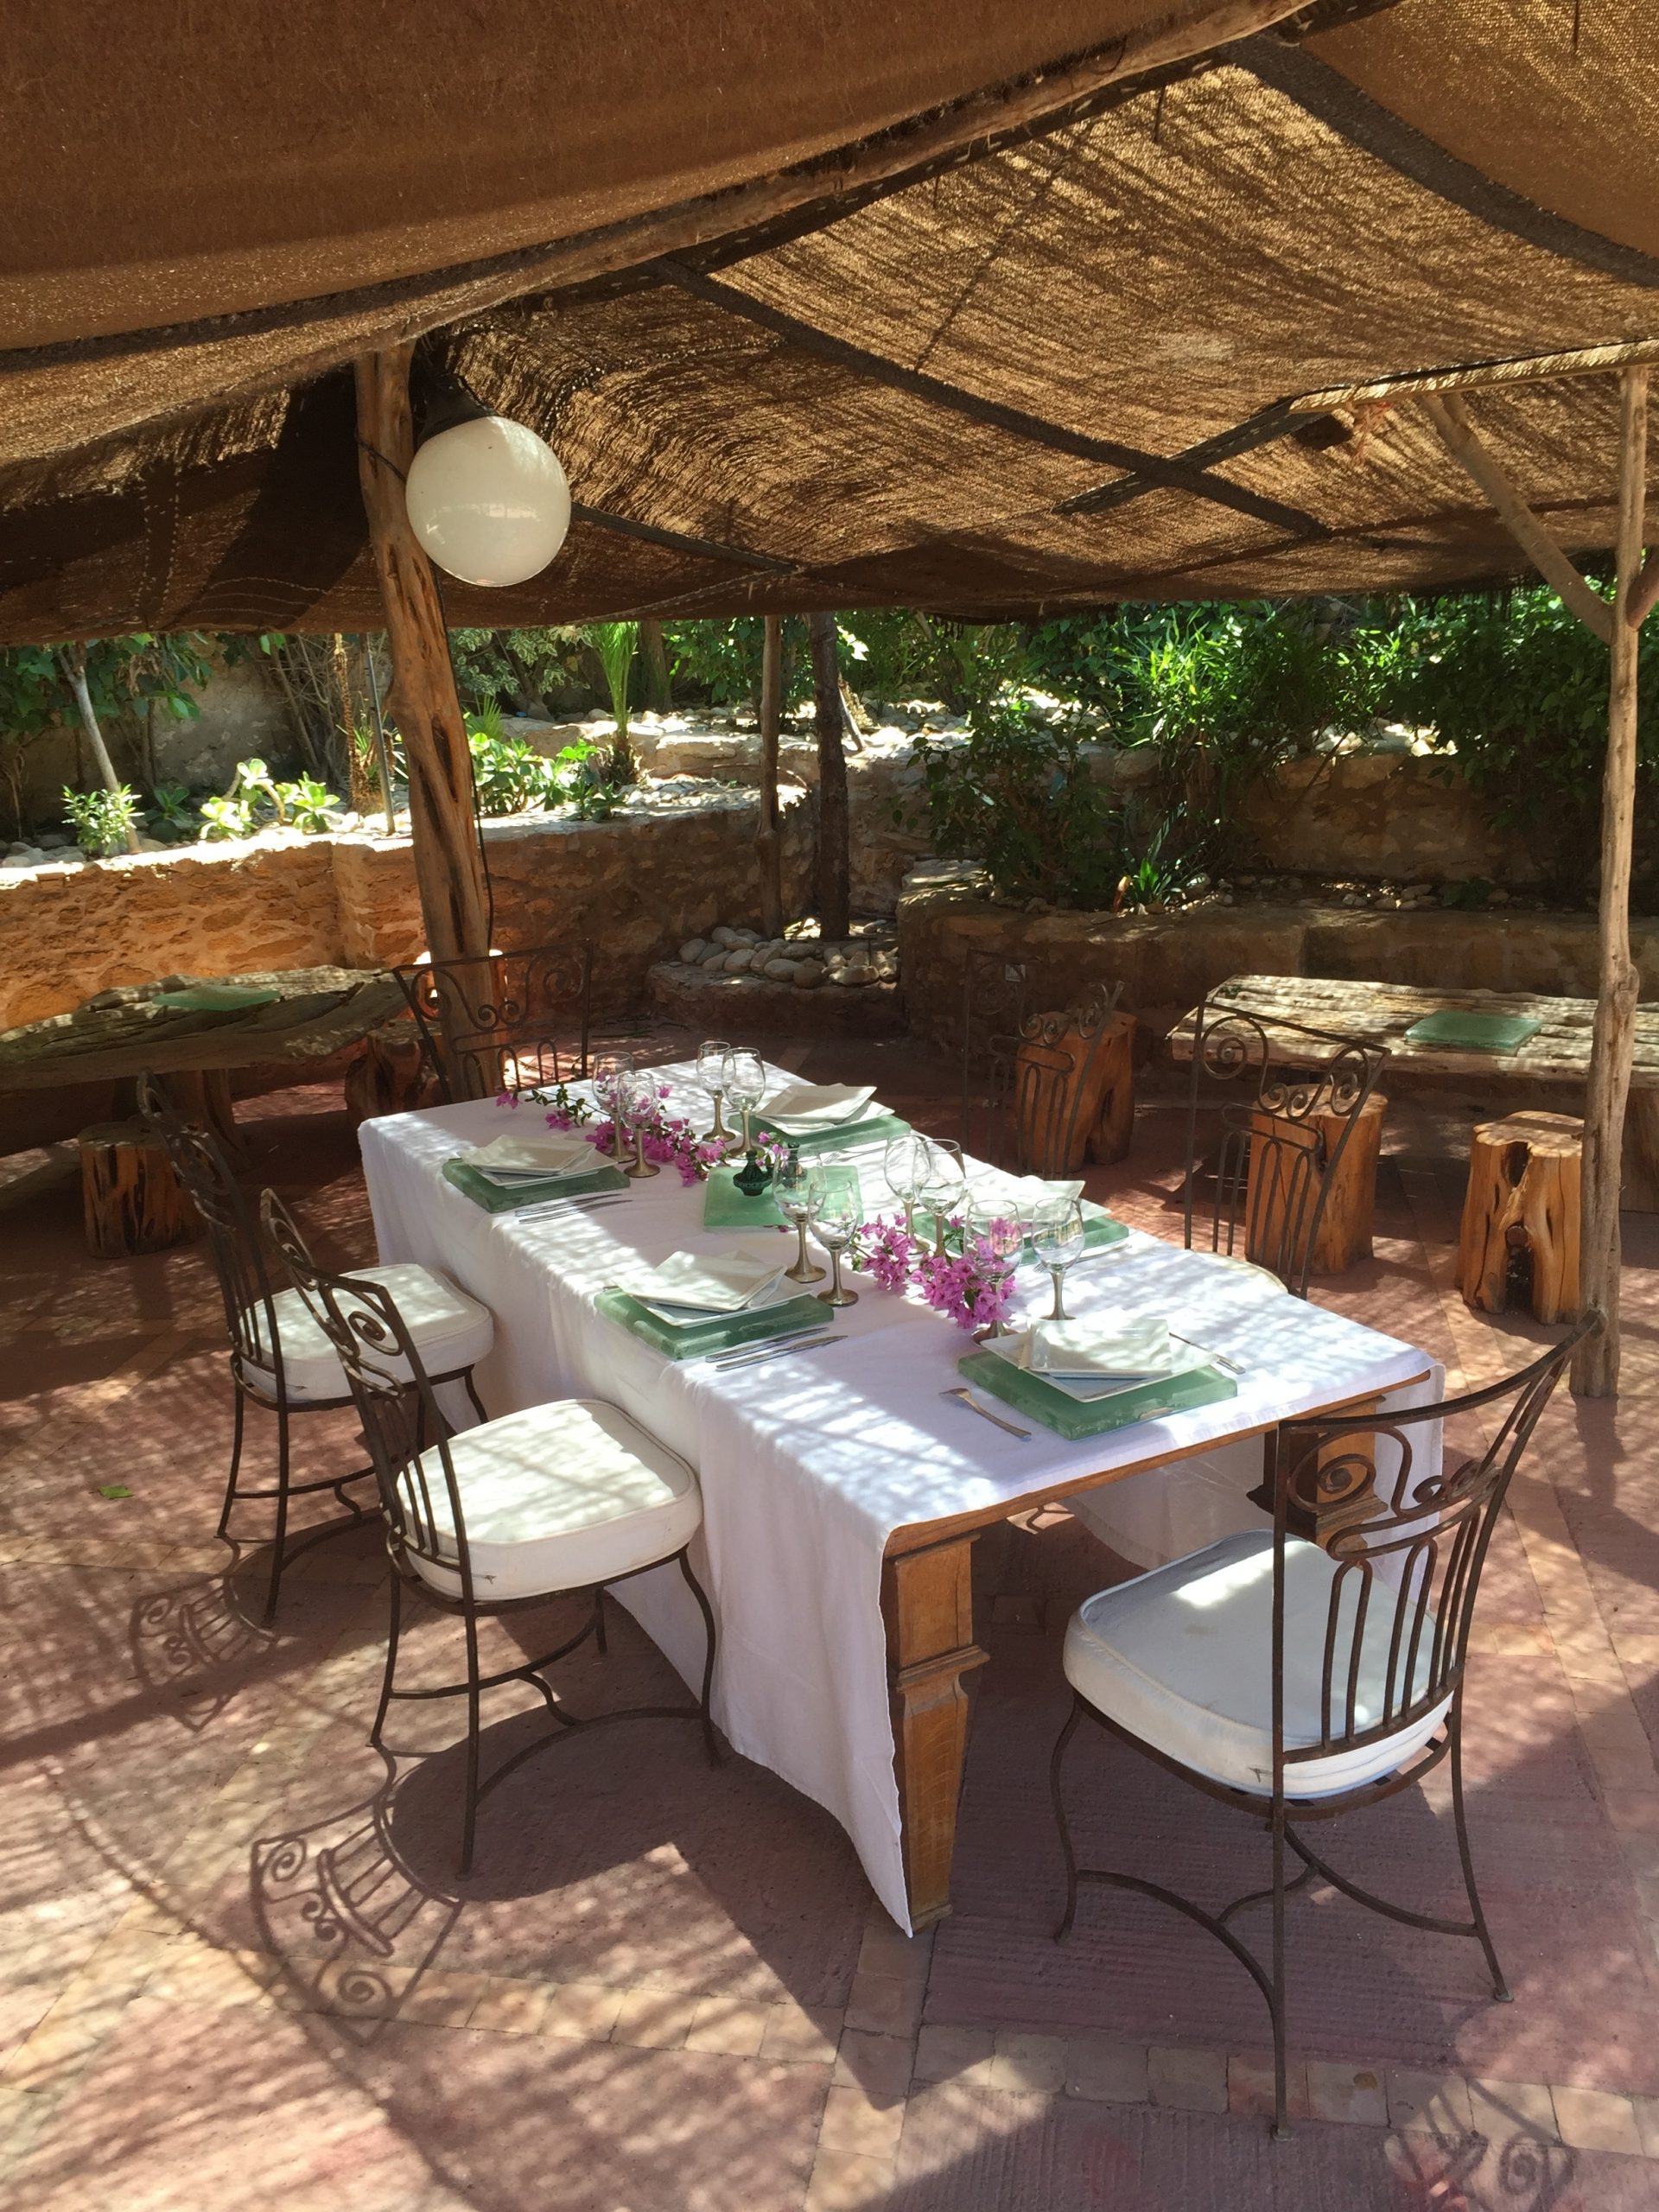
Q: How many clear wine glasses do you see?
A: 10